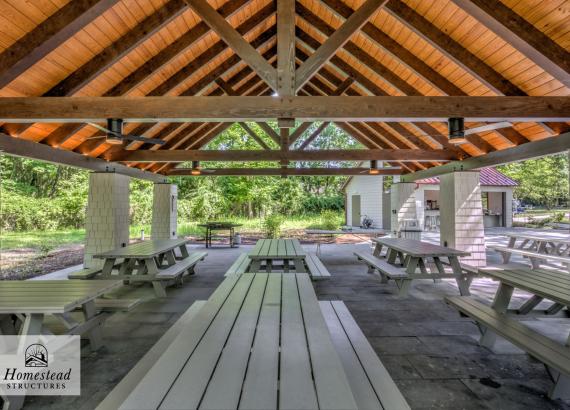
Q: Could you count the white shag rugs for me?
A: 0